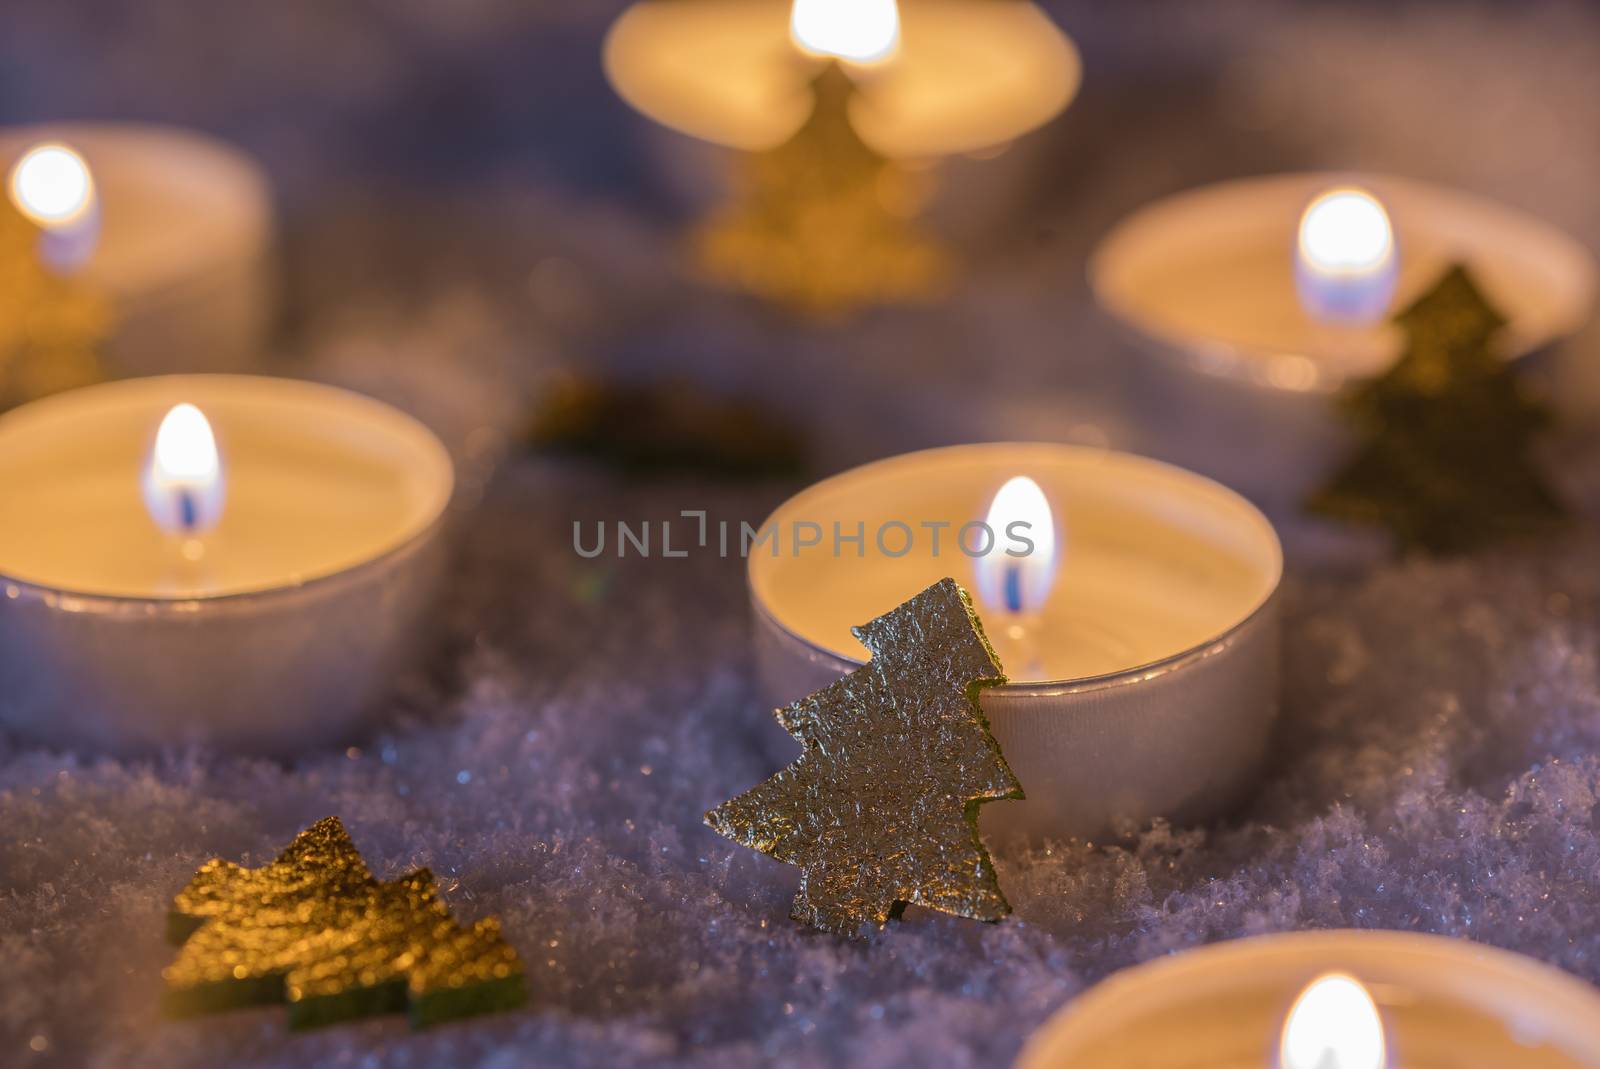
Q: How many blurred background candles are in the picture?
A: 3